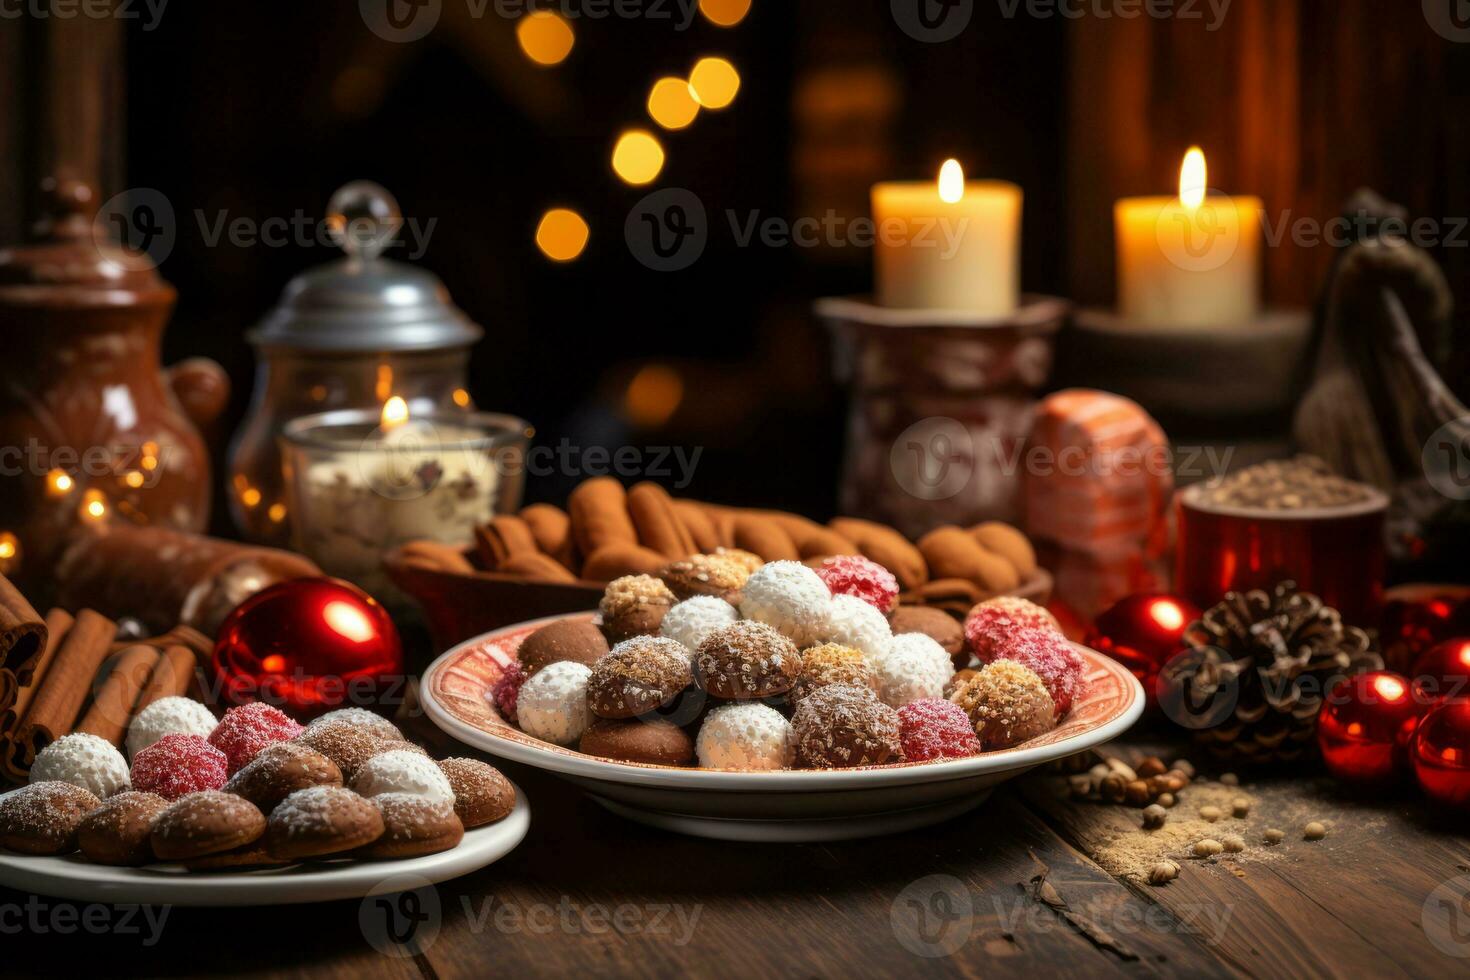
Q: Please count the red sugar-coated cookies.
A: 7